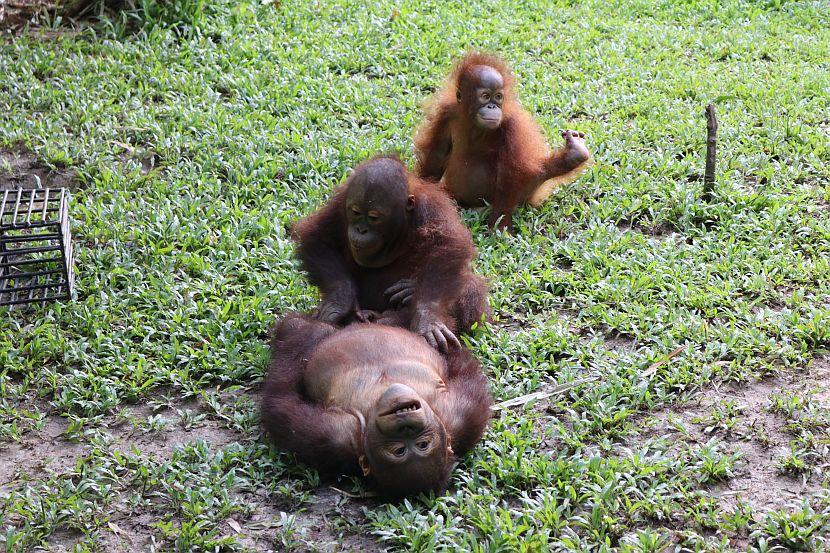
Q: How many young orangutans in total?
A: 3